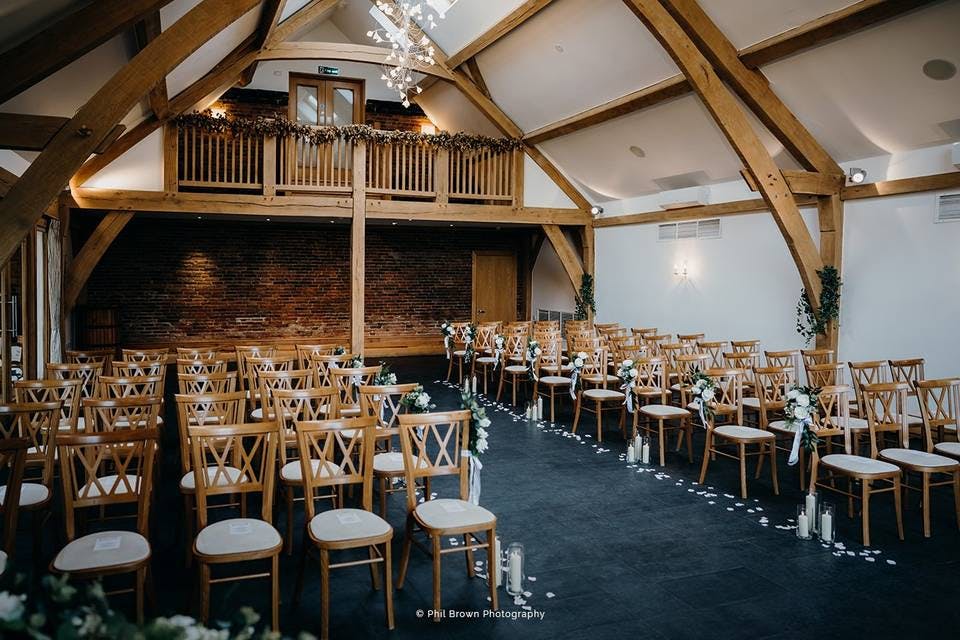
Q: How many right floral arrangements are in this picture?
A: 8